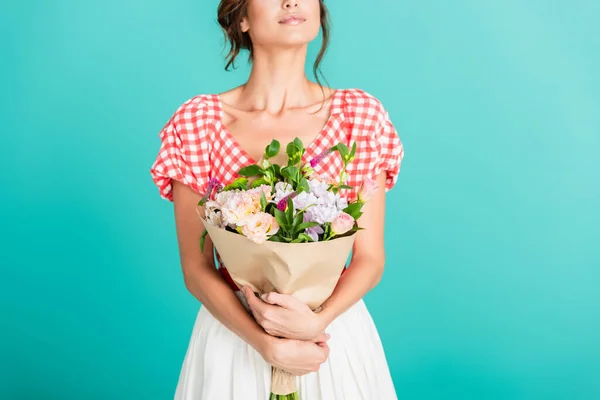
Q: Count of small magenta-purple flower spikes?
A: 3